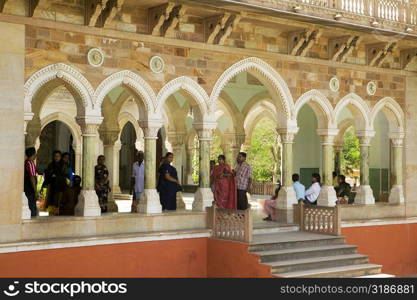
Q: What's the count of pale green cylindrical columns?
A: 7